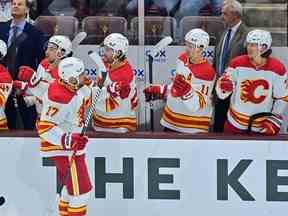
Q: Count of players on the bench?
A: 5